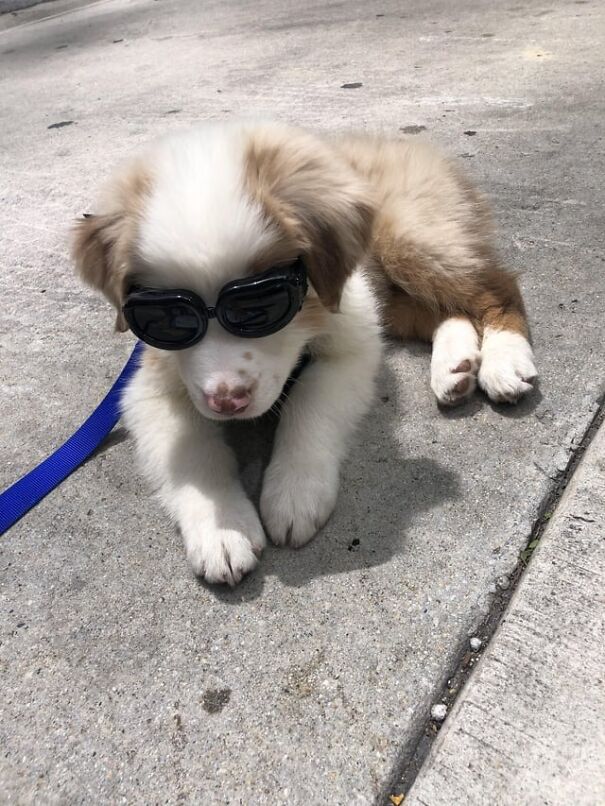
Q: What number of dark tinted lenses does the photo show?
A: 2